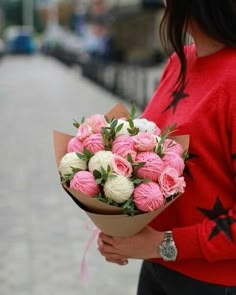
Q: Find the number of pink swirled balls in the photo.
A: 8